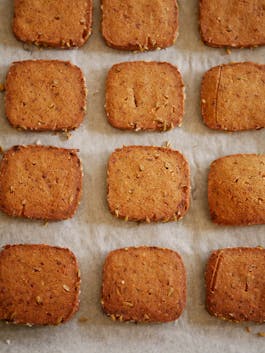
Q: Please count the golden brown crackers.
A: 12